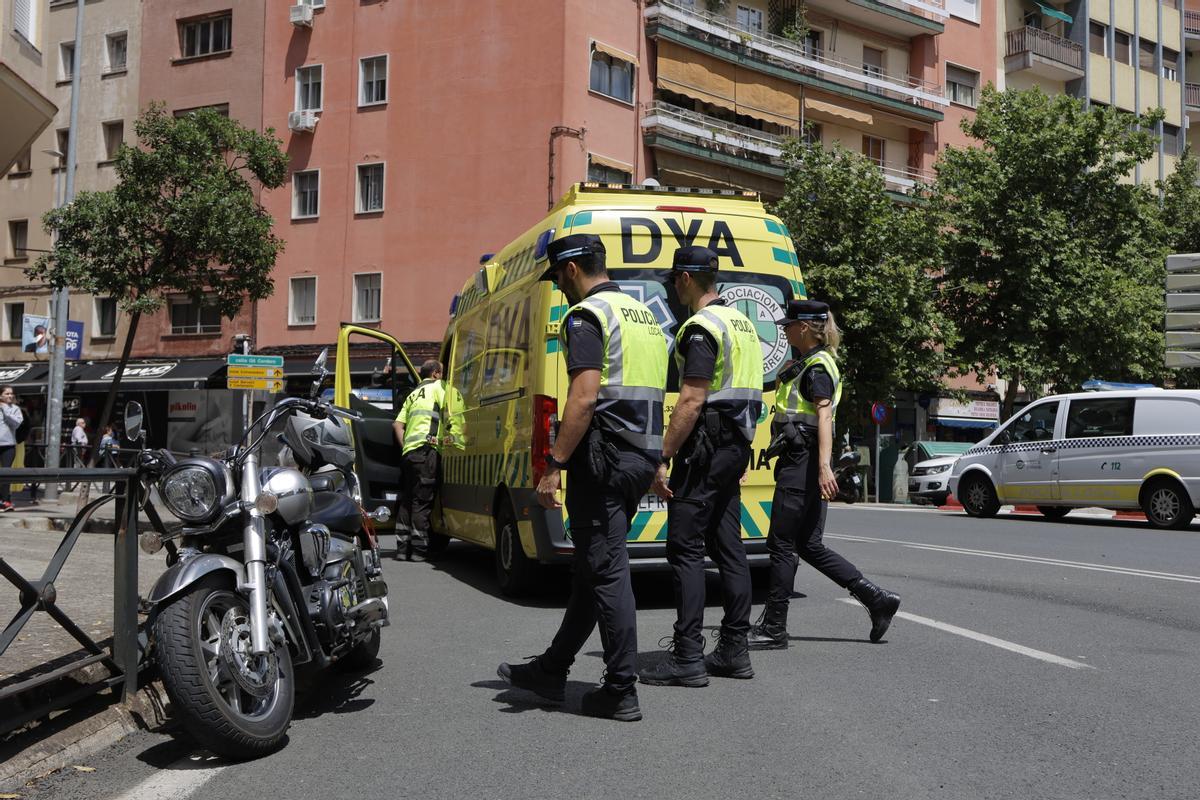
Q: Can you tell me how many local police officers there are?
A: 3